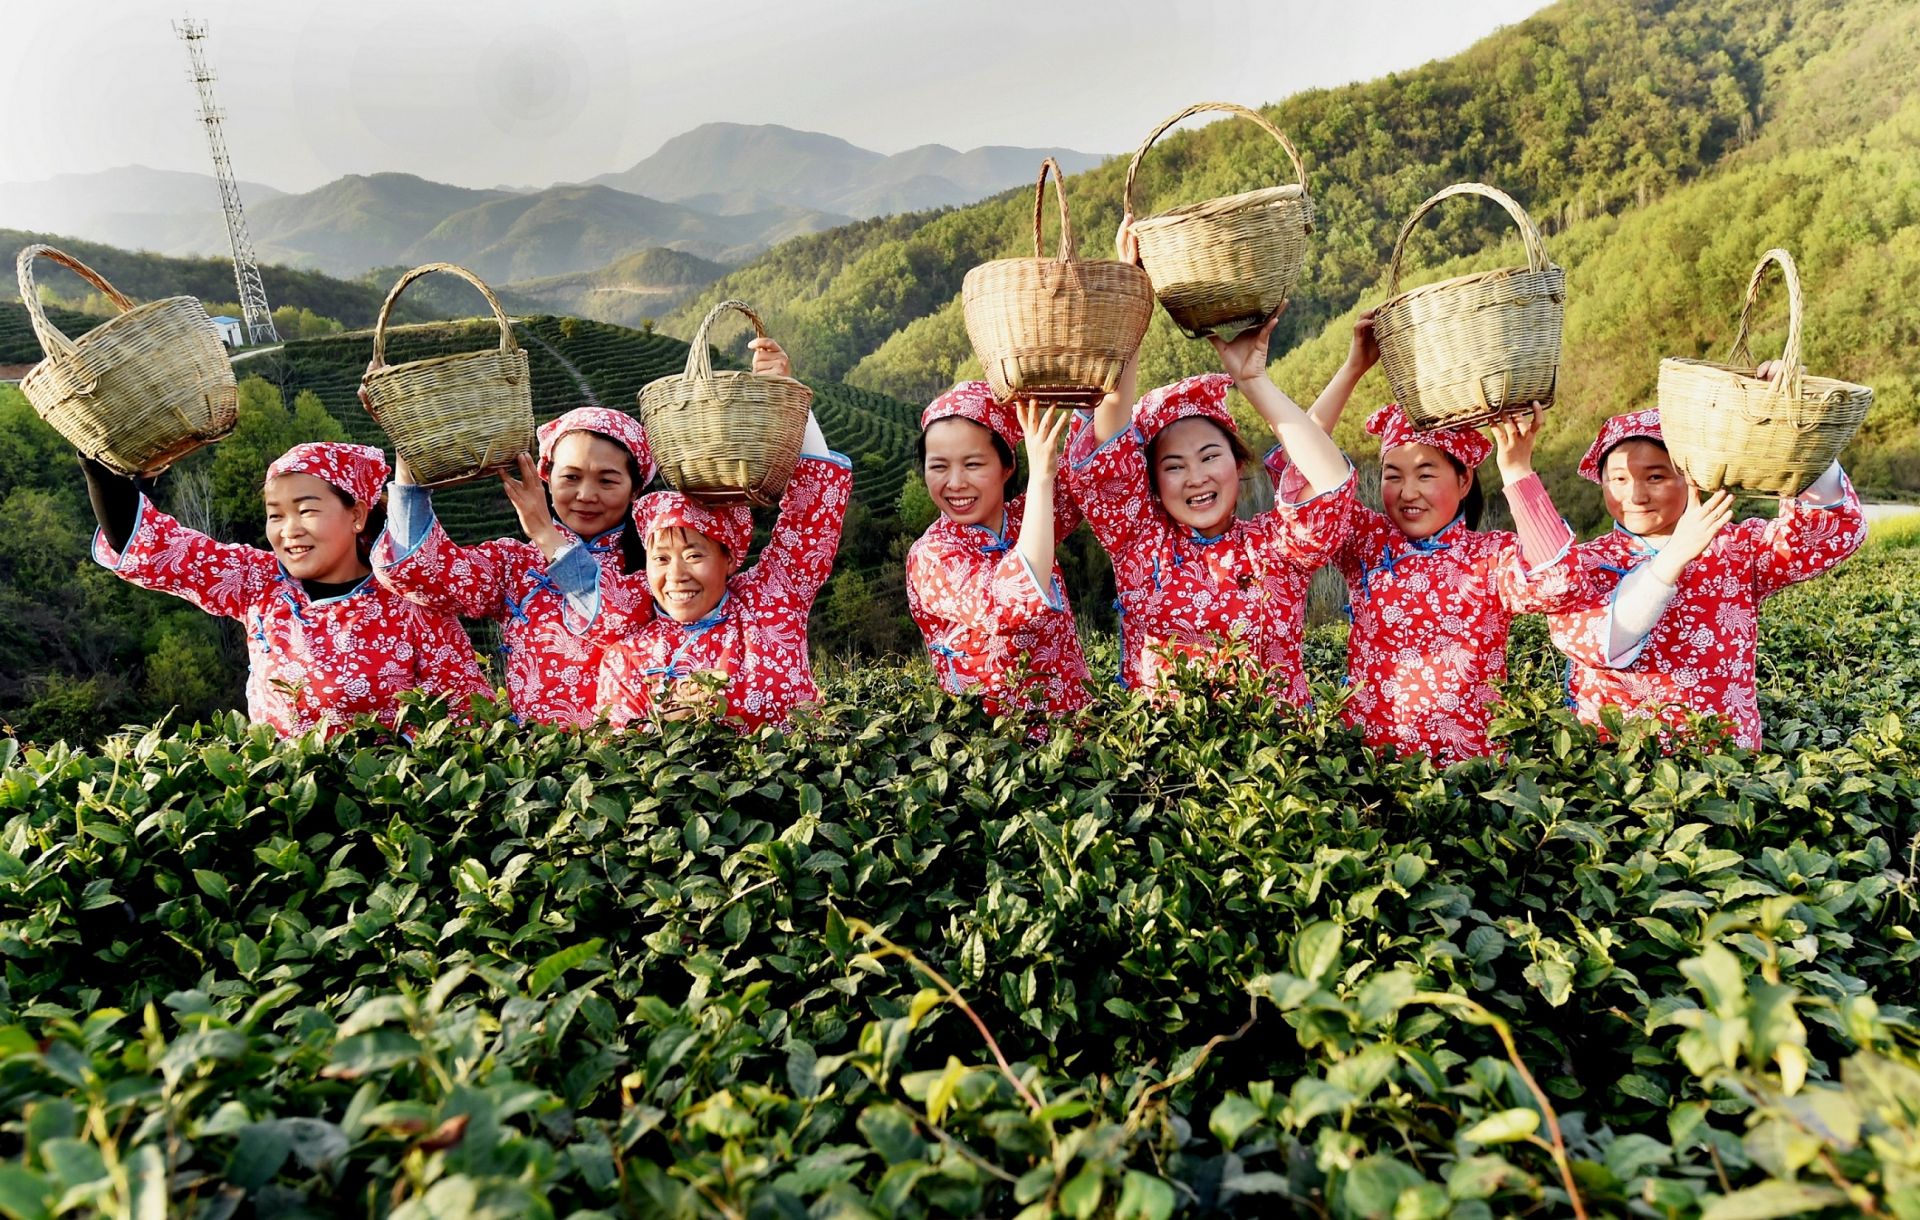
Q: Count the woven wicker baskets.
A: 7